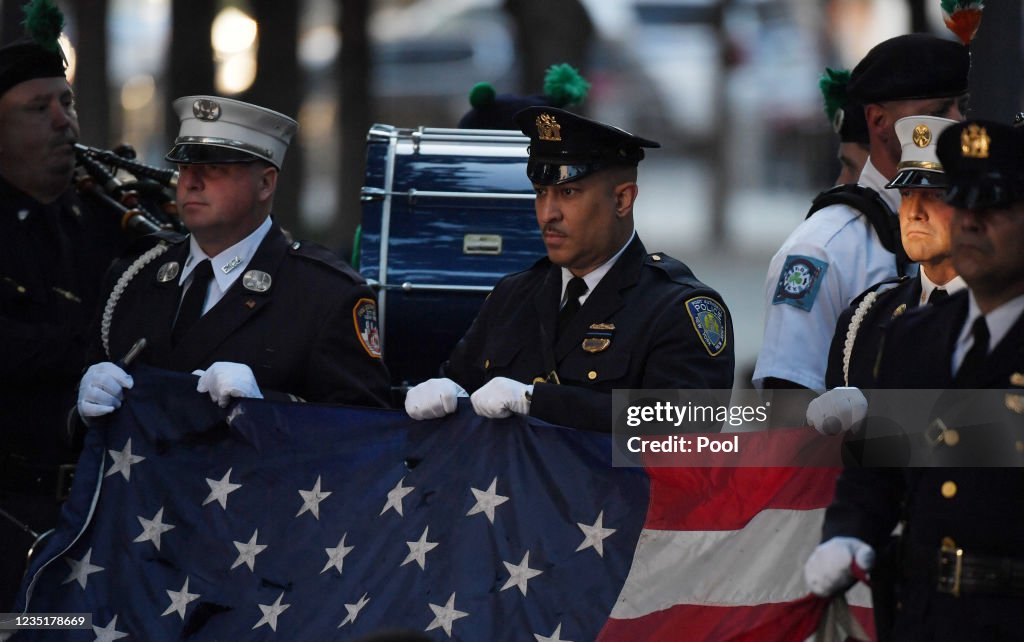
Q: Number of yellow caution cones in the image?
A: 0